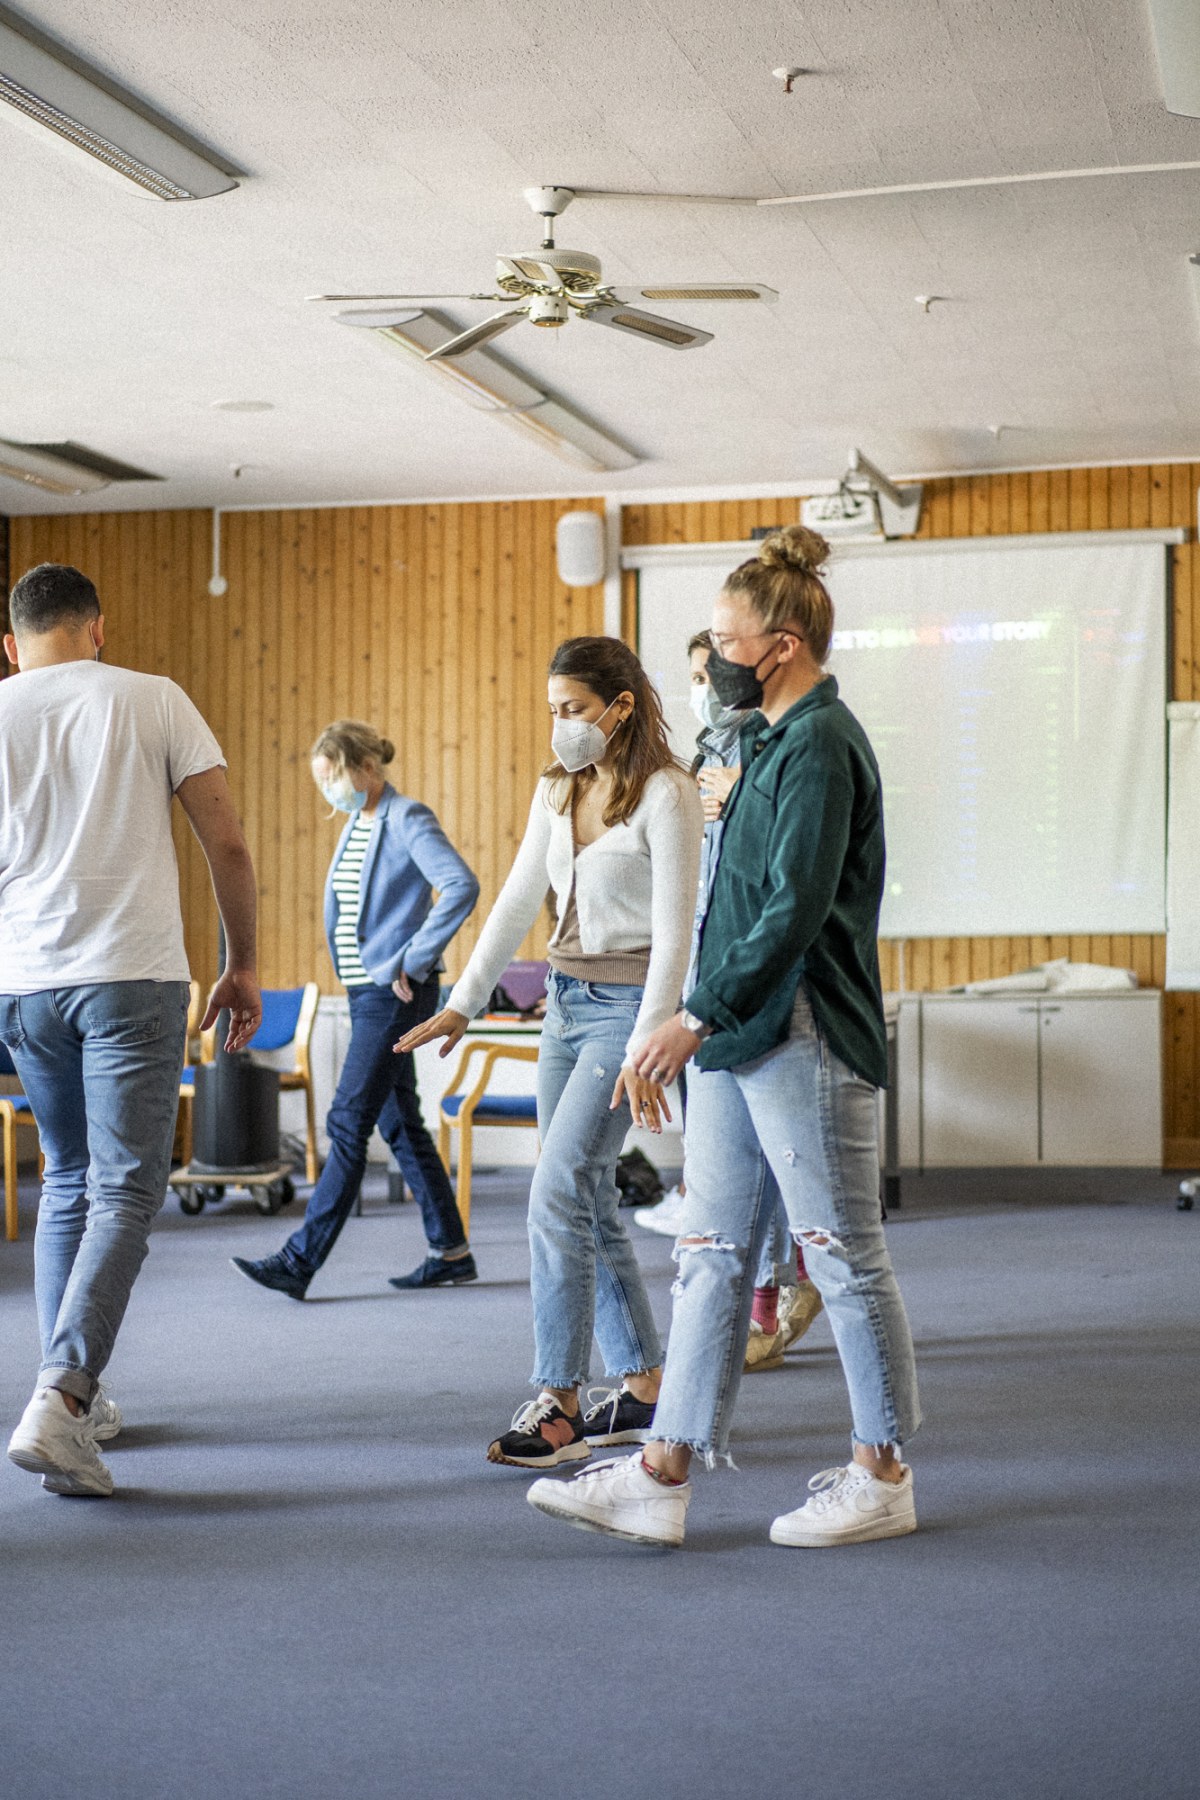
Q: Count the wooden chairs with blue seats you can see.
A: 4